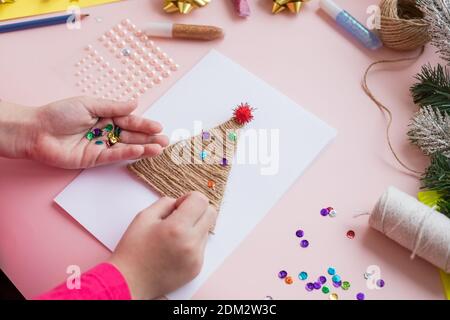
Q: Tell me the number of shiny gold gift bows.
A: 2